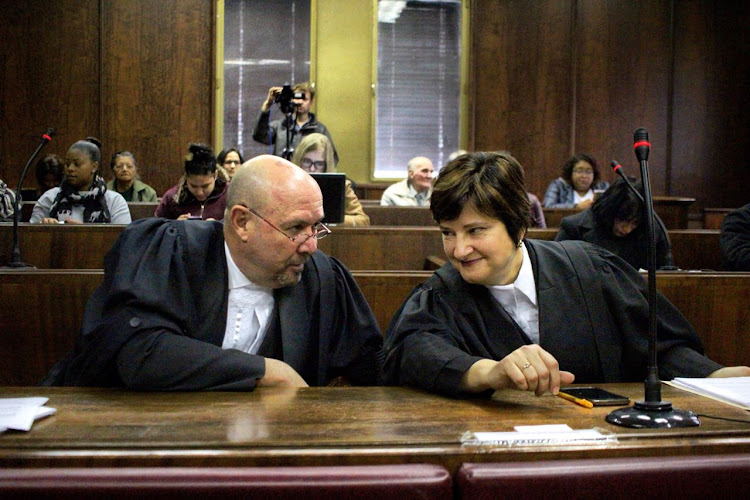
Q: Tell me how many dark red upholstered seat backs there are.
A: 2